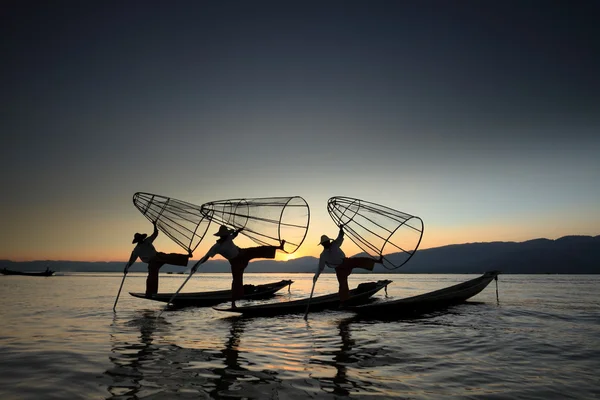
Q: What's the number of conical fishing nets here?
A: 3